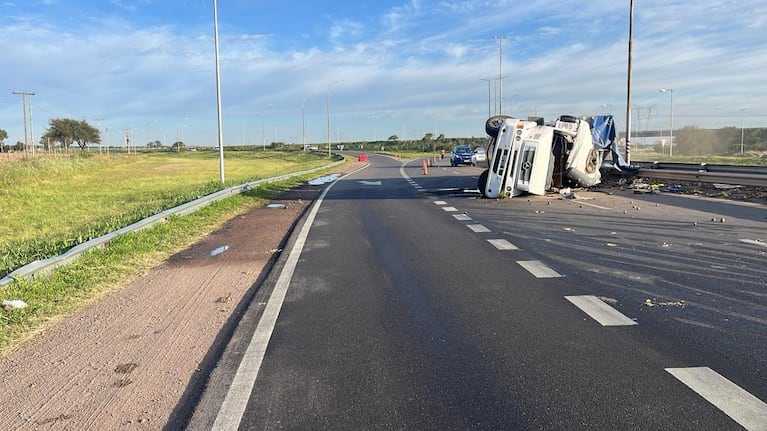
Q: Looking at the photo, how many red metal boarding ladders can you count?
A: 0